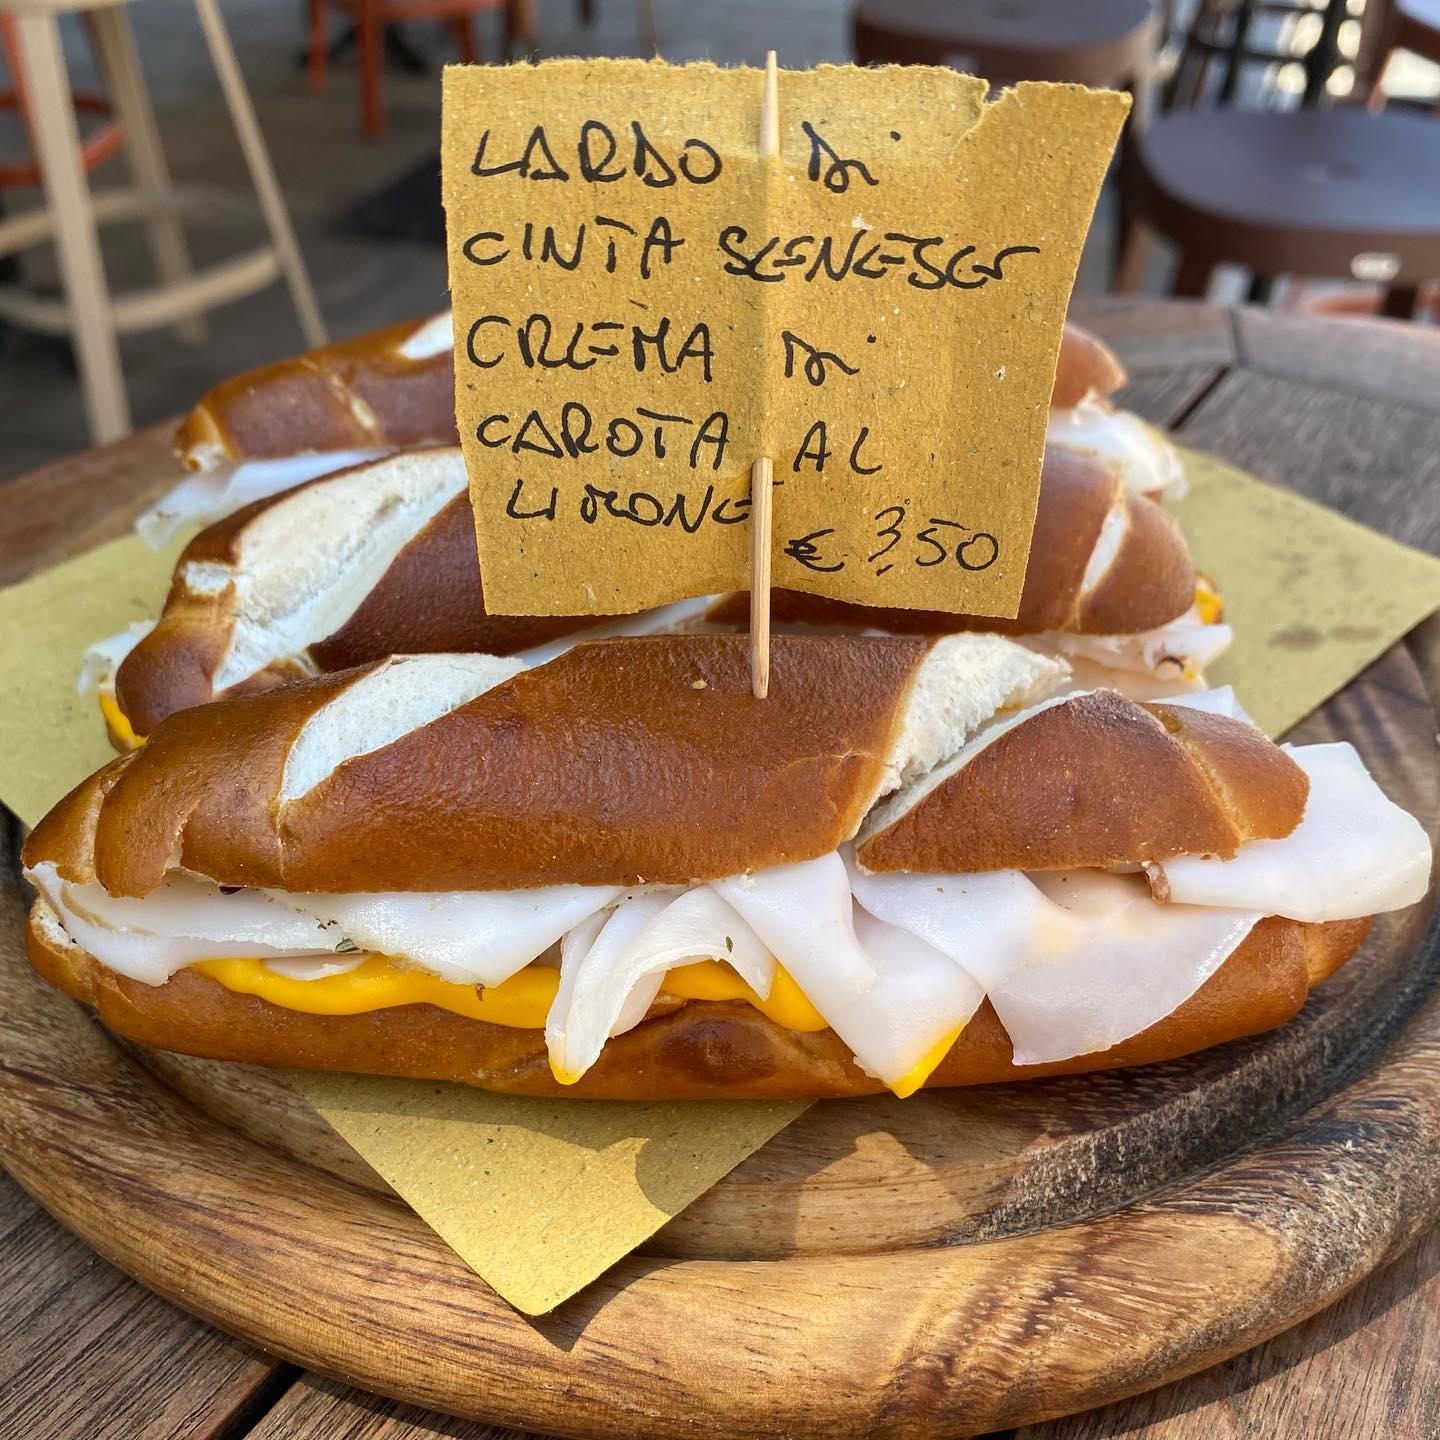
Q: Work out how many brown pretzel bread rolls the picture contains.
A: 3